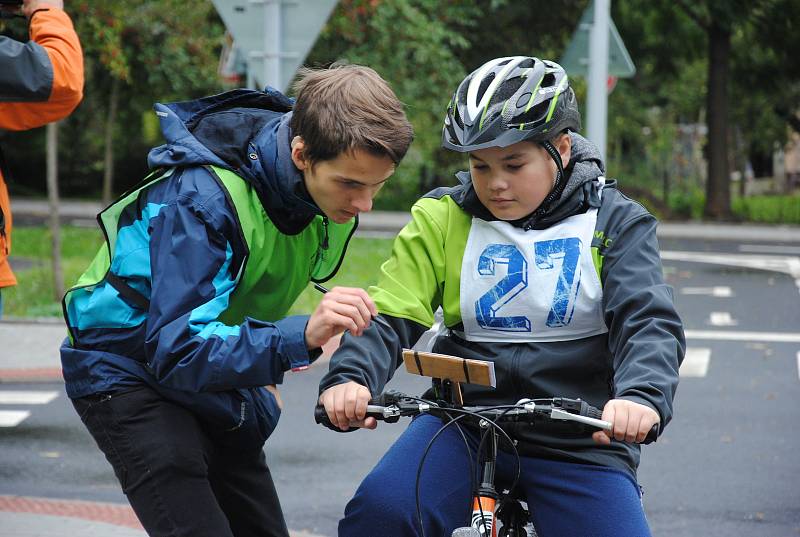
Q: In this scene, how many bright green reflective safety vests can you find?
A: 1